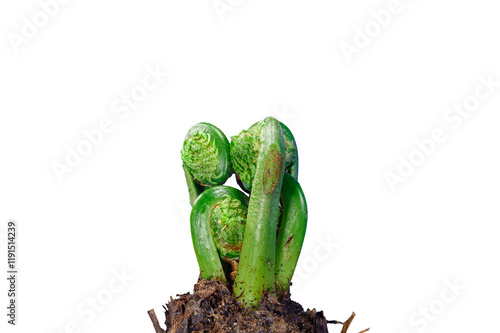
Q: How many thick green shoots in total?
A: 5